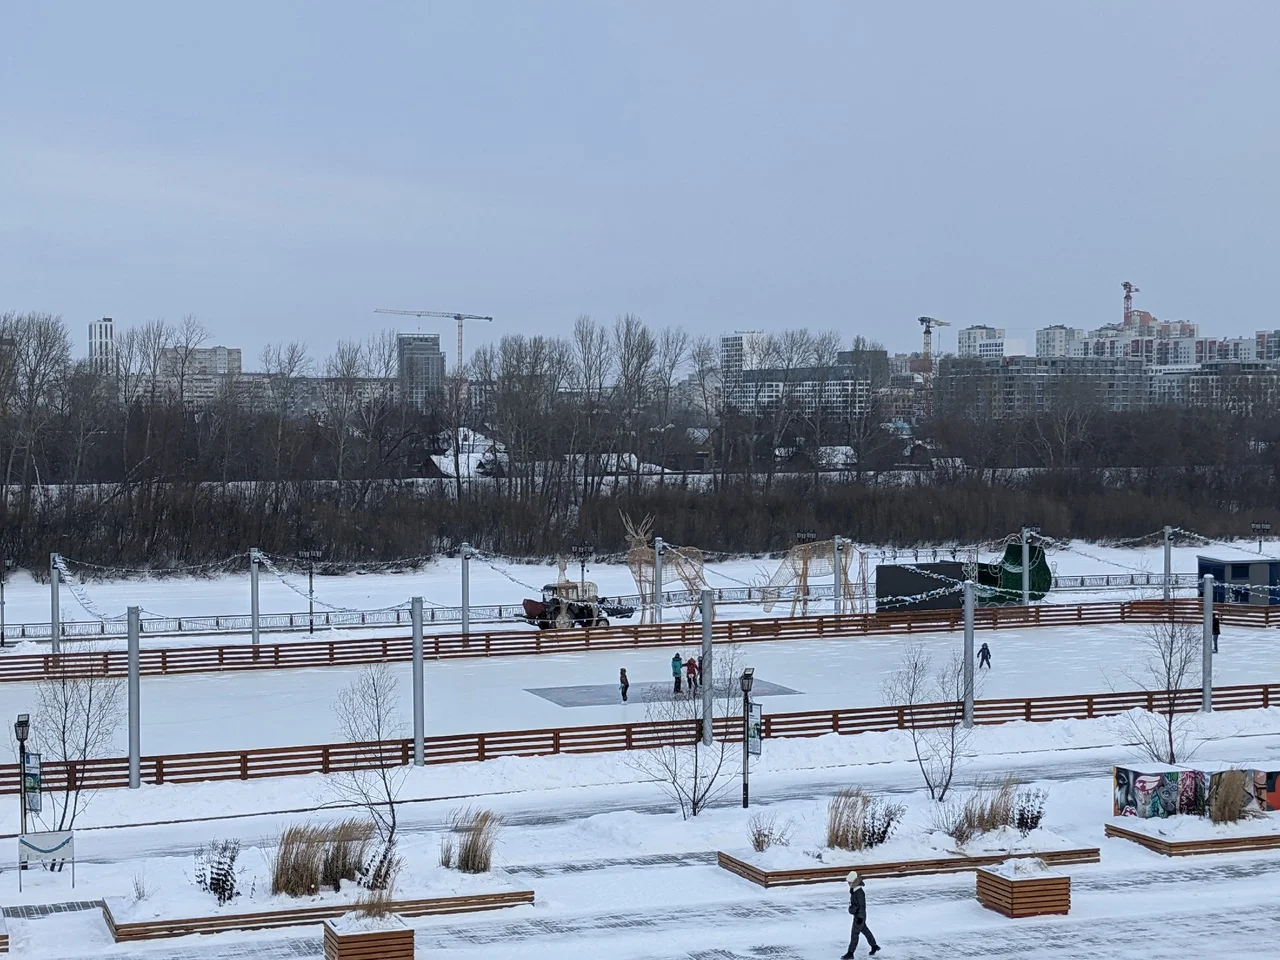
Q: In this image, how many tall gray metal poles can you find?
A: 12